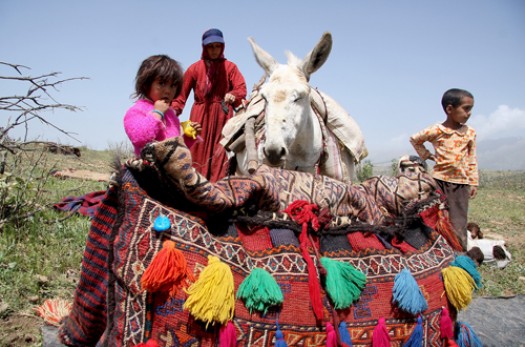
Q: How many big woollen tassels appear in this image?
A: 7